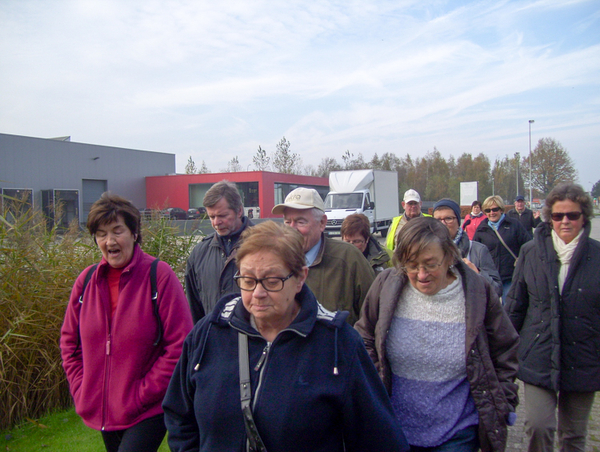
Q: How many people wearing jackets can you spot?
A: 12